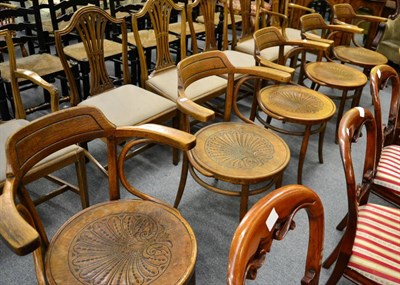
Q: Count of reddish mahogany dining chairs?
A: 3